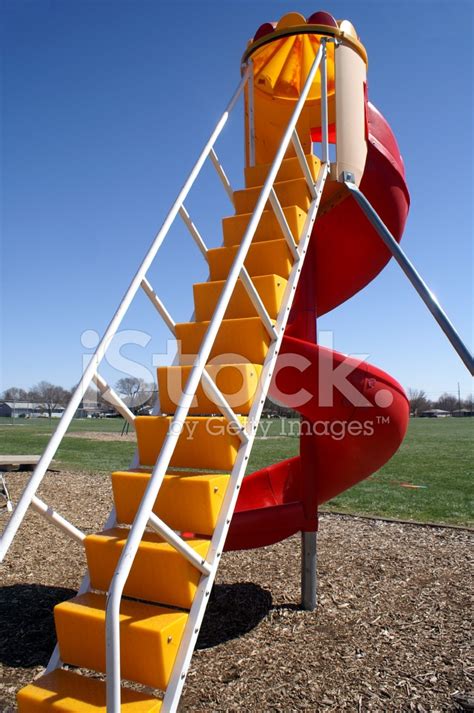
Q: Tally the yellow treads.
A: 12